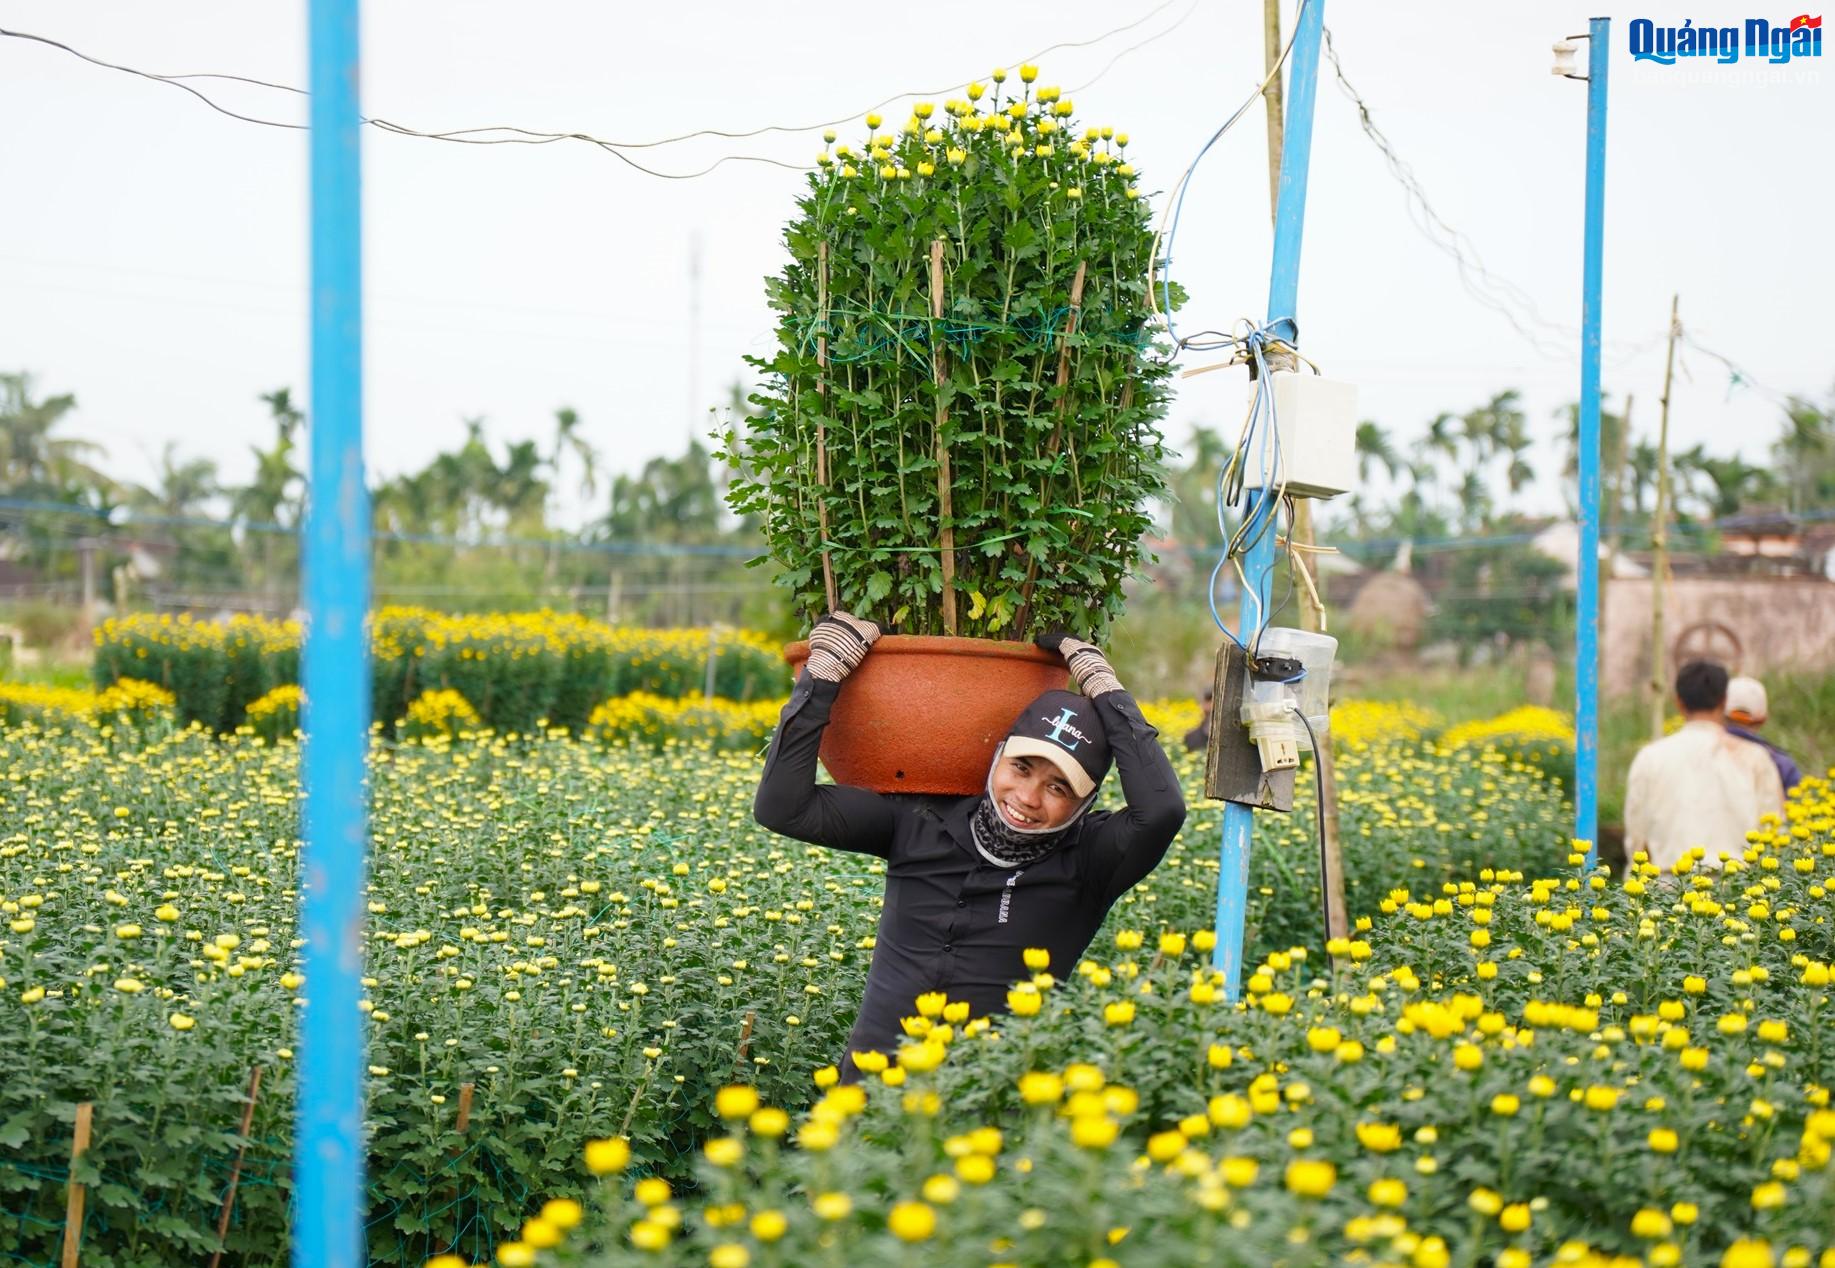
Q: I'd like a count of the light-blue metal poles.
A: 3